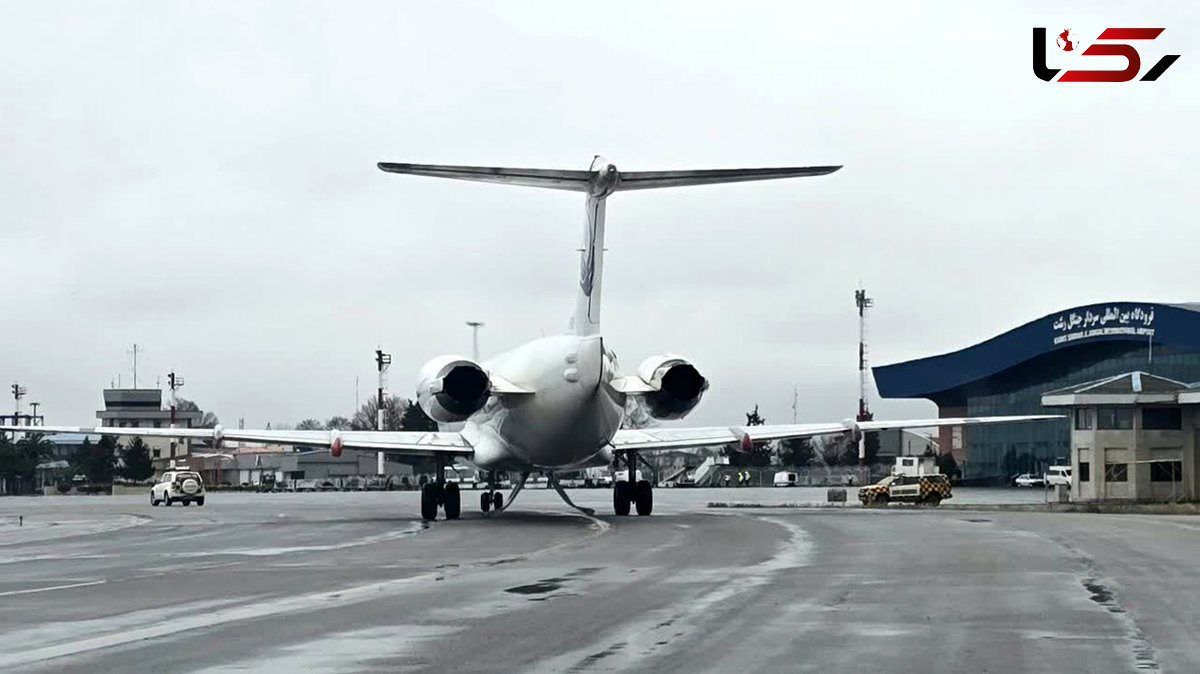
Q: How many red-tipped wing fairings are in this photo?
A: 2